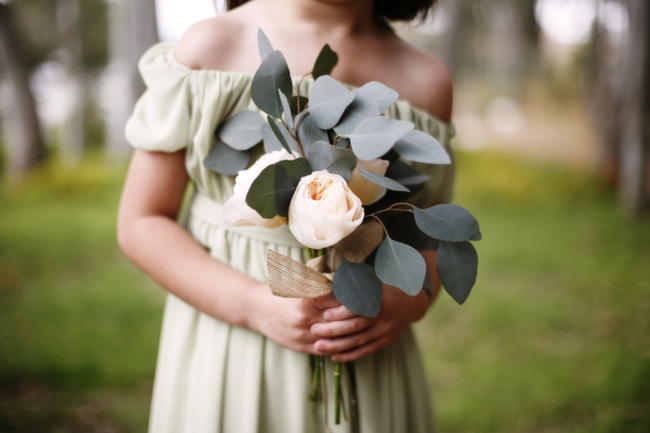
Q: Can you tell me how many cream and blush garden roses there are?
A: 3